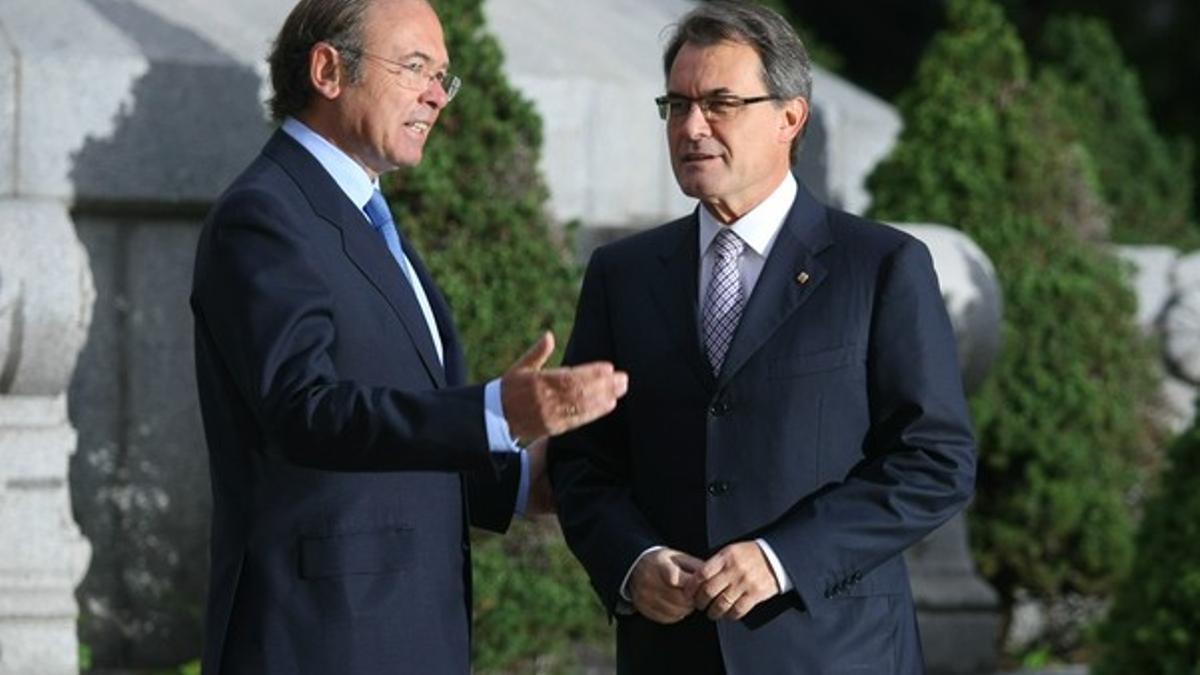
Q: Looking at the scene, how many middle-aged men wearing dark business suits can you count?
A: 2